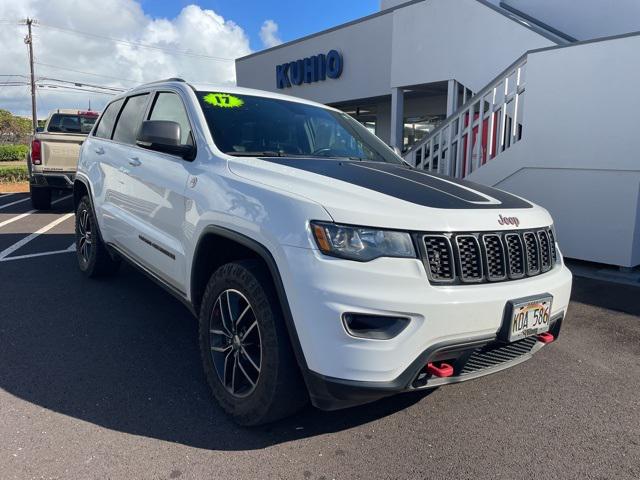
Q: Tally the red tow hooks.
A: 2